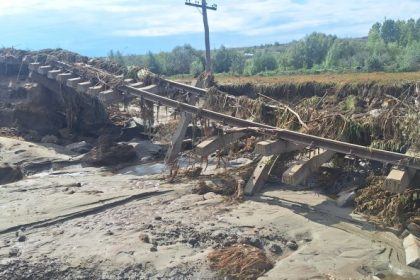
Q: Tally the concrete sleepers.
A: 14